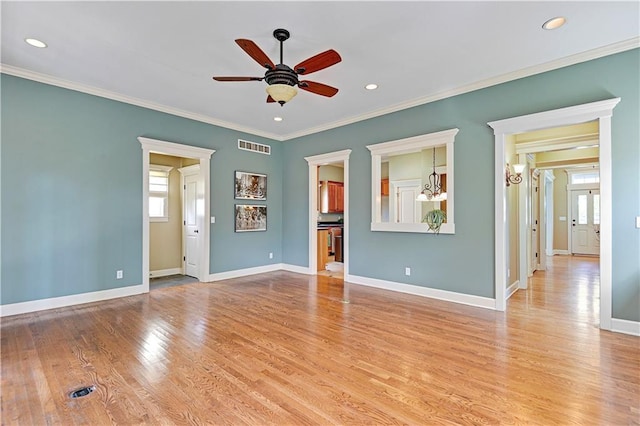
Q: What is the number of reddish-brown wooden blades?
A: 5